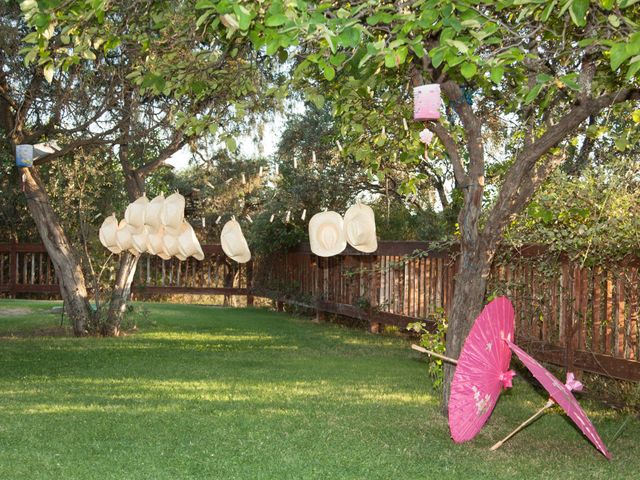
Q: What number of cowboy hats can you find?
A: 12